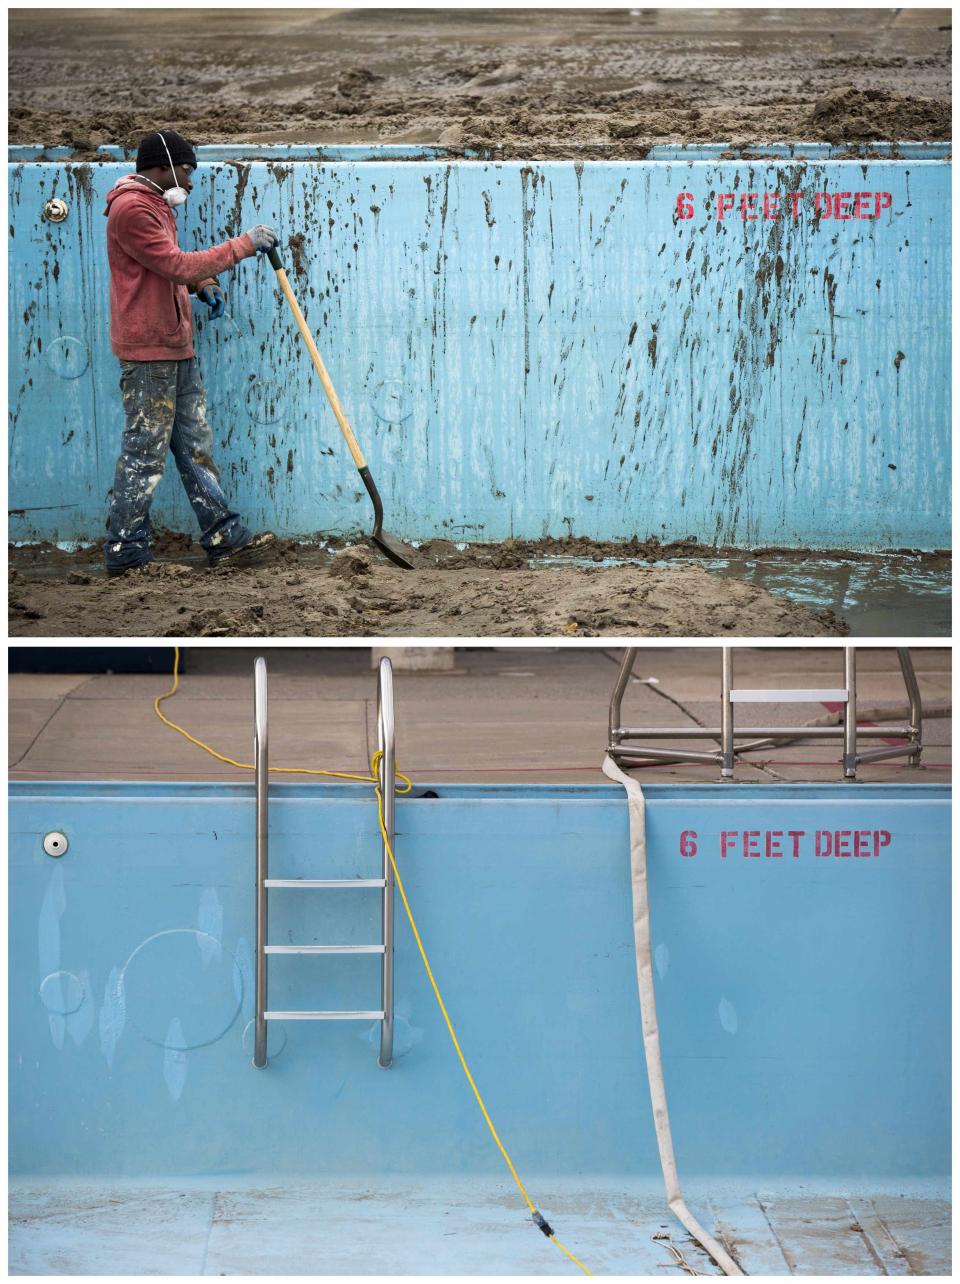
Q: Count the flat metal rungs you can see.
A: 4